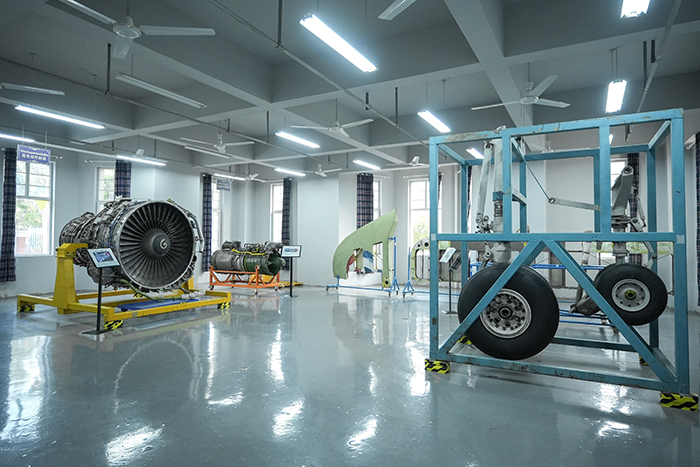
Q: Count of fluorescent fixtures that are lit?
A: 13